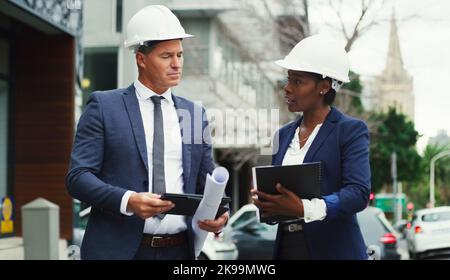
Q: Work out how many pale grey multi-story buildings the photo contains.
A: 1